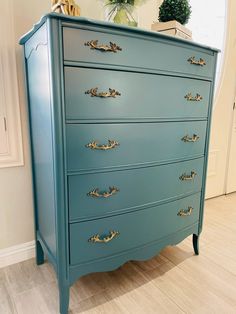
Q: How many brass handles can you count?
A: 10